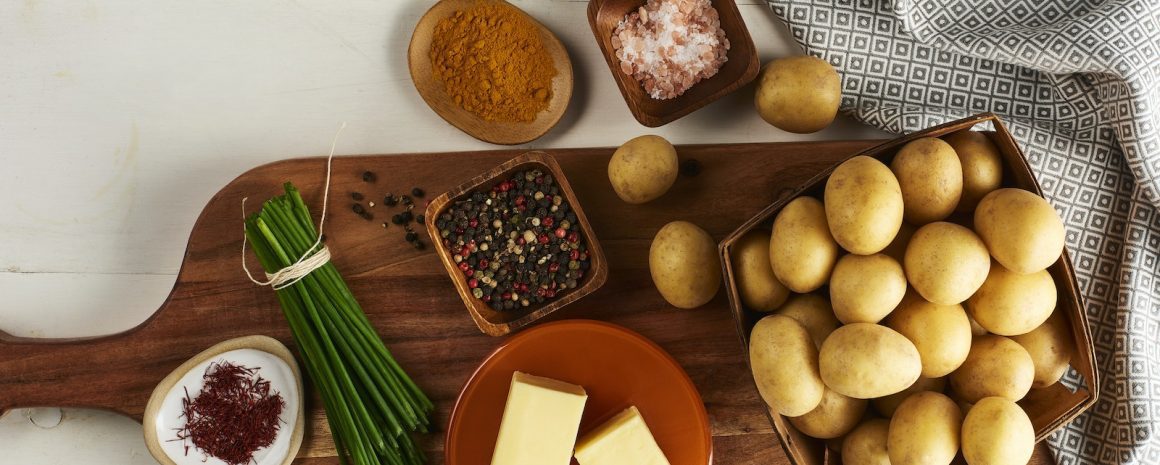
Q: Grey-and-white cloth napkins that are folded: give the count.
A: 1